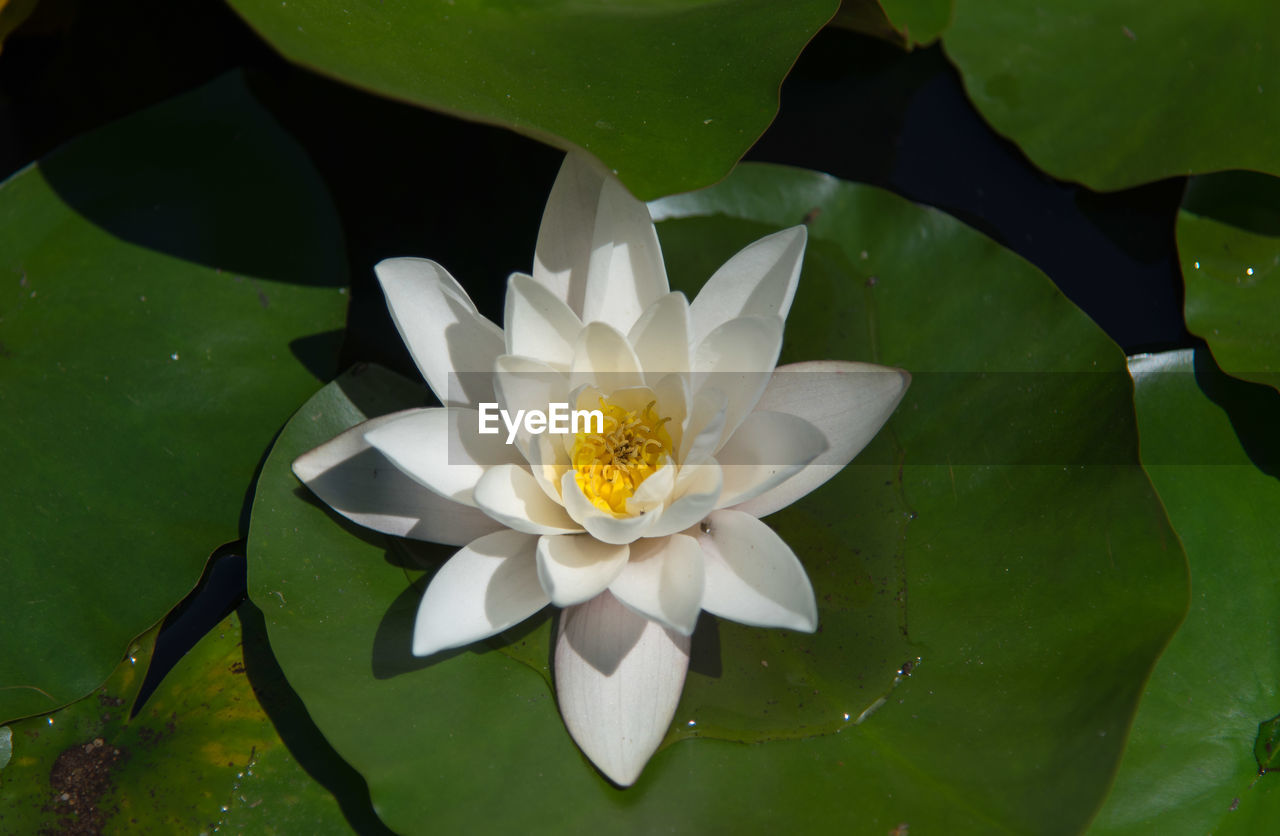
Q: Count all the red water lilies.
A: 0